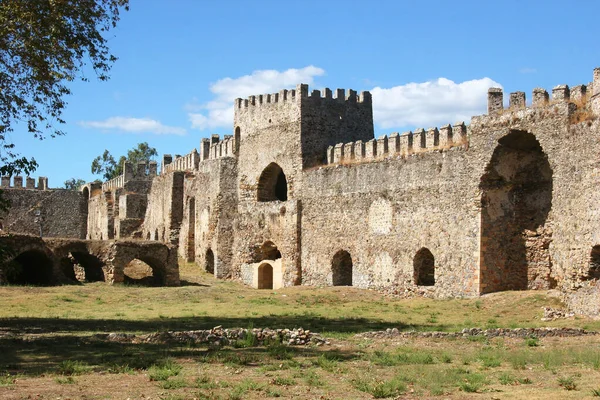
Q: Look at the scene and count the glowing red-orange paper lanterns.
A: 0